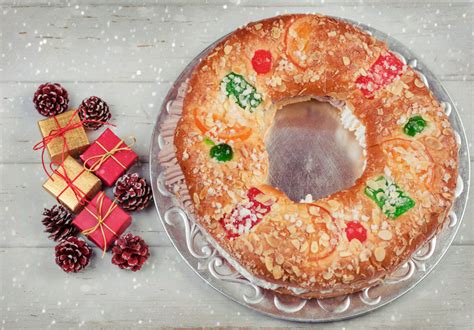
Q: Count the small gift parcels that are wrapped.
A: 4